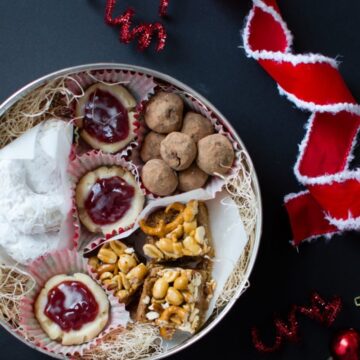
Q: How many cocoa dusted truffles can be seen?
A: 7